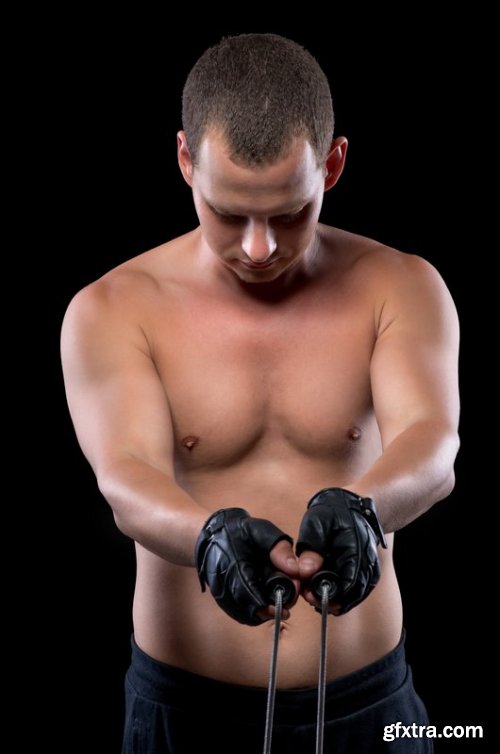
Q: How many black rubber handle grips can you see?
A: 2